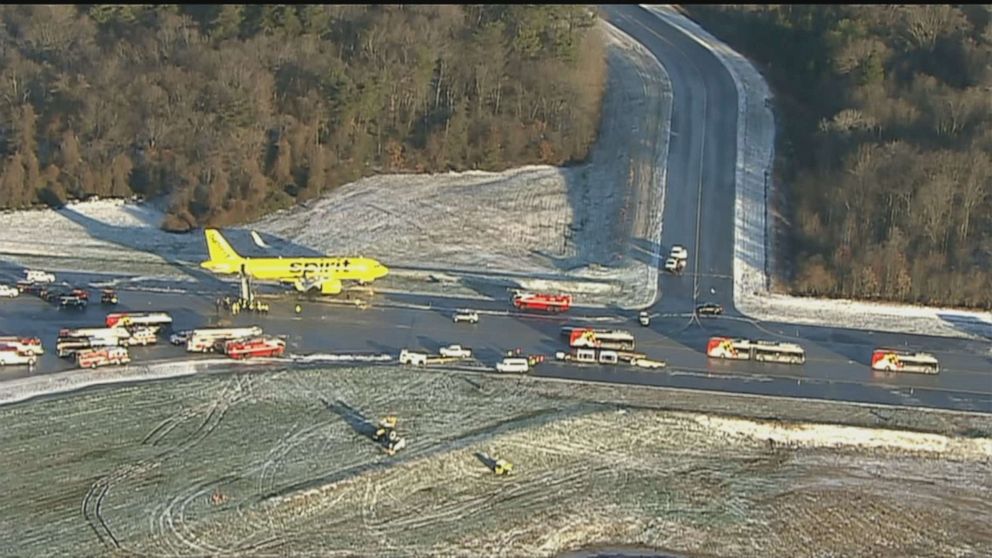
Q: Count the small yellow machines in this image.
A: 2